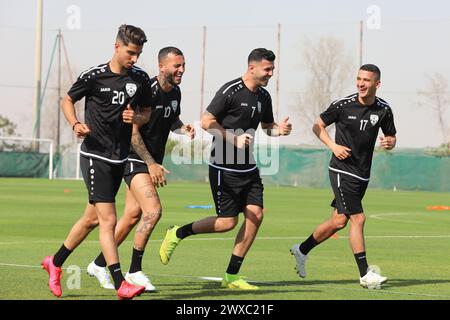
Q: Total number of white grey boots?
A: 4